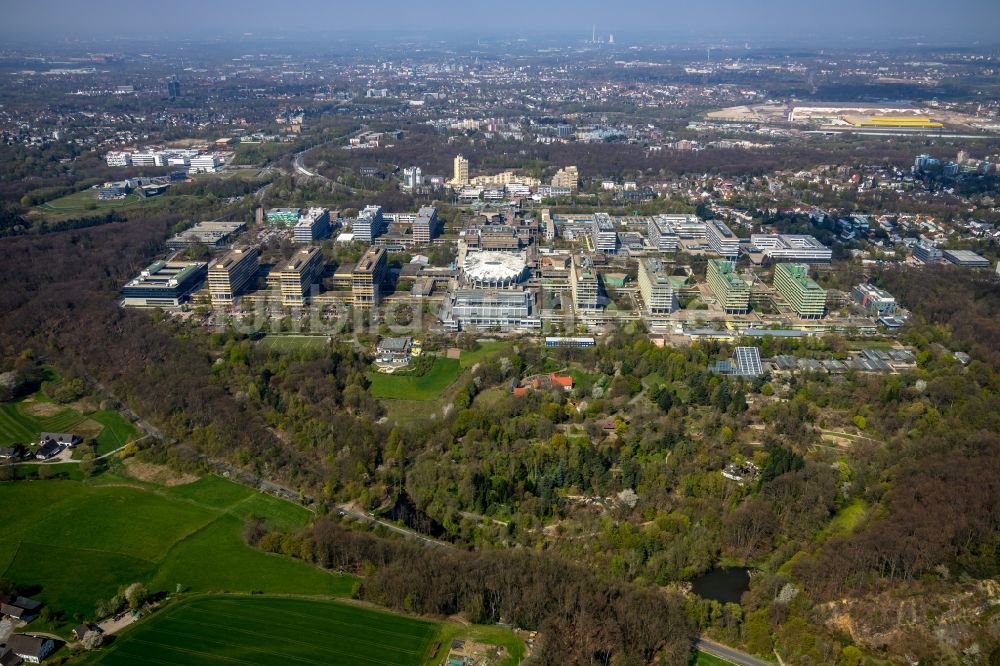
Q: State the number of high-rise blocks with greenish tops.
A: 2